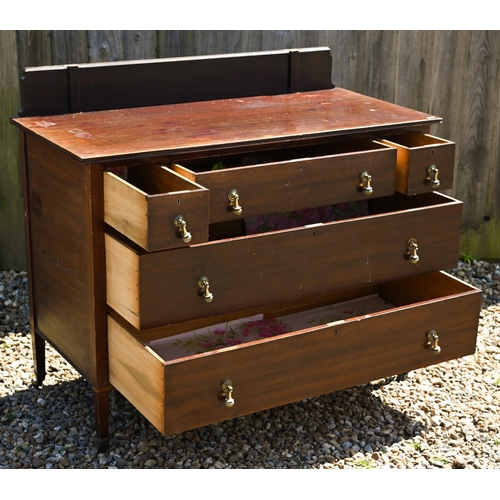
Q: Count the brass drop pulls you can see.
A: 8